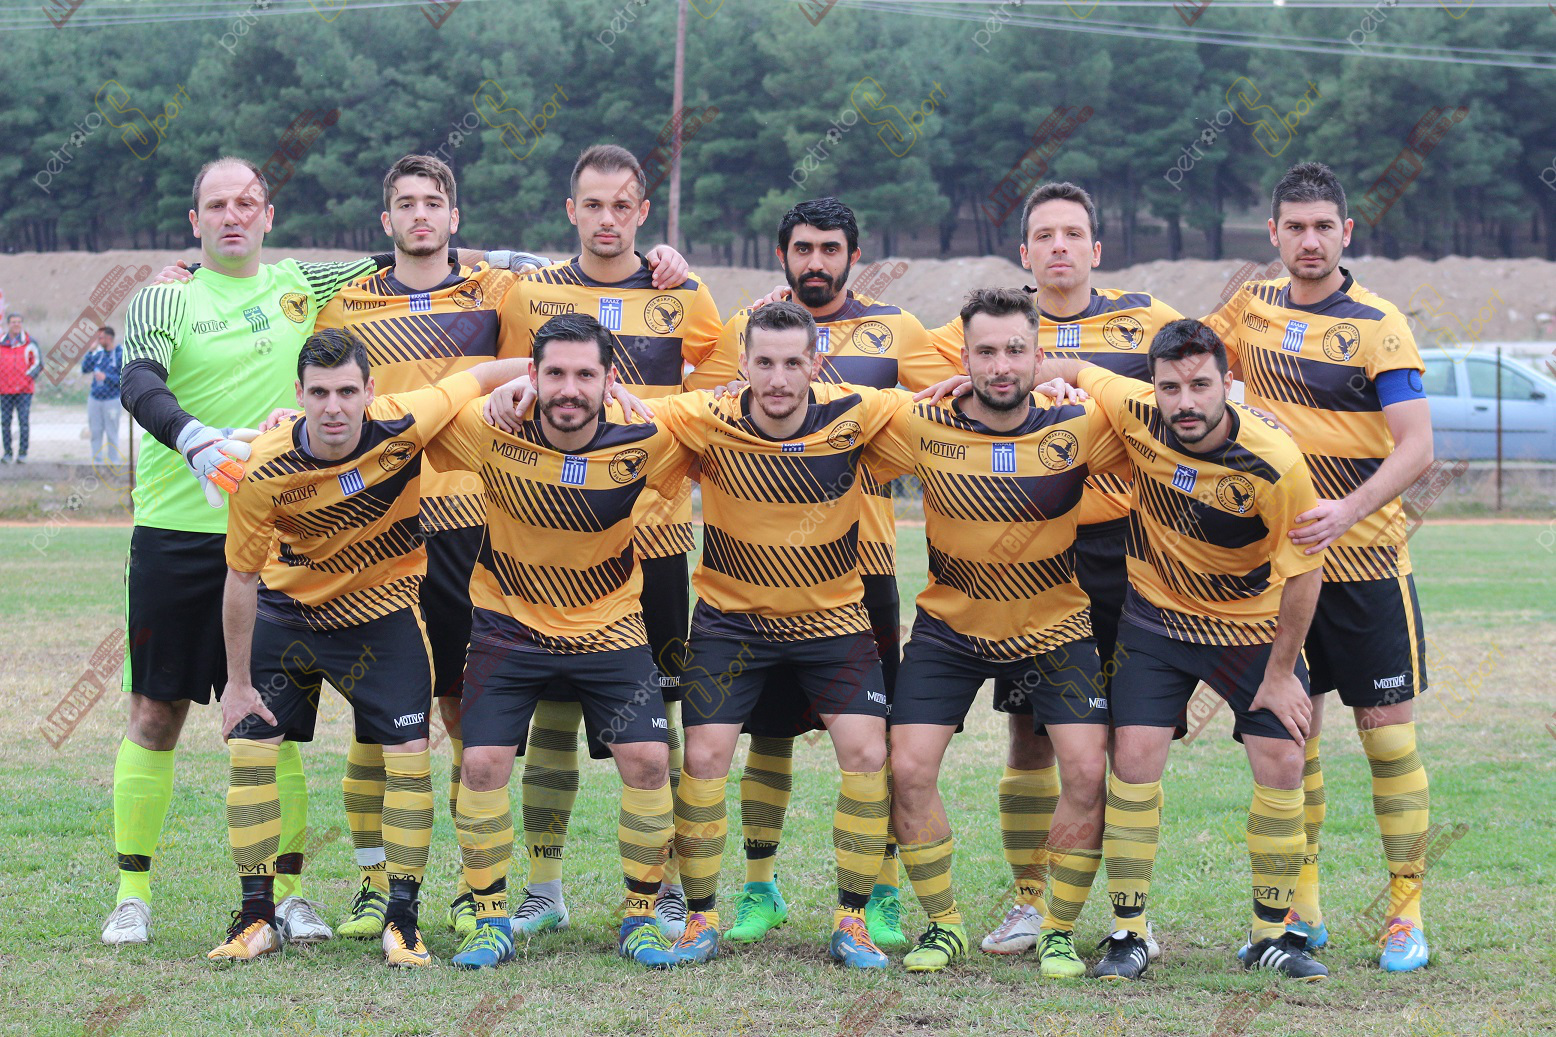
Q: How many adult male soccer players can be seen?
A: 11